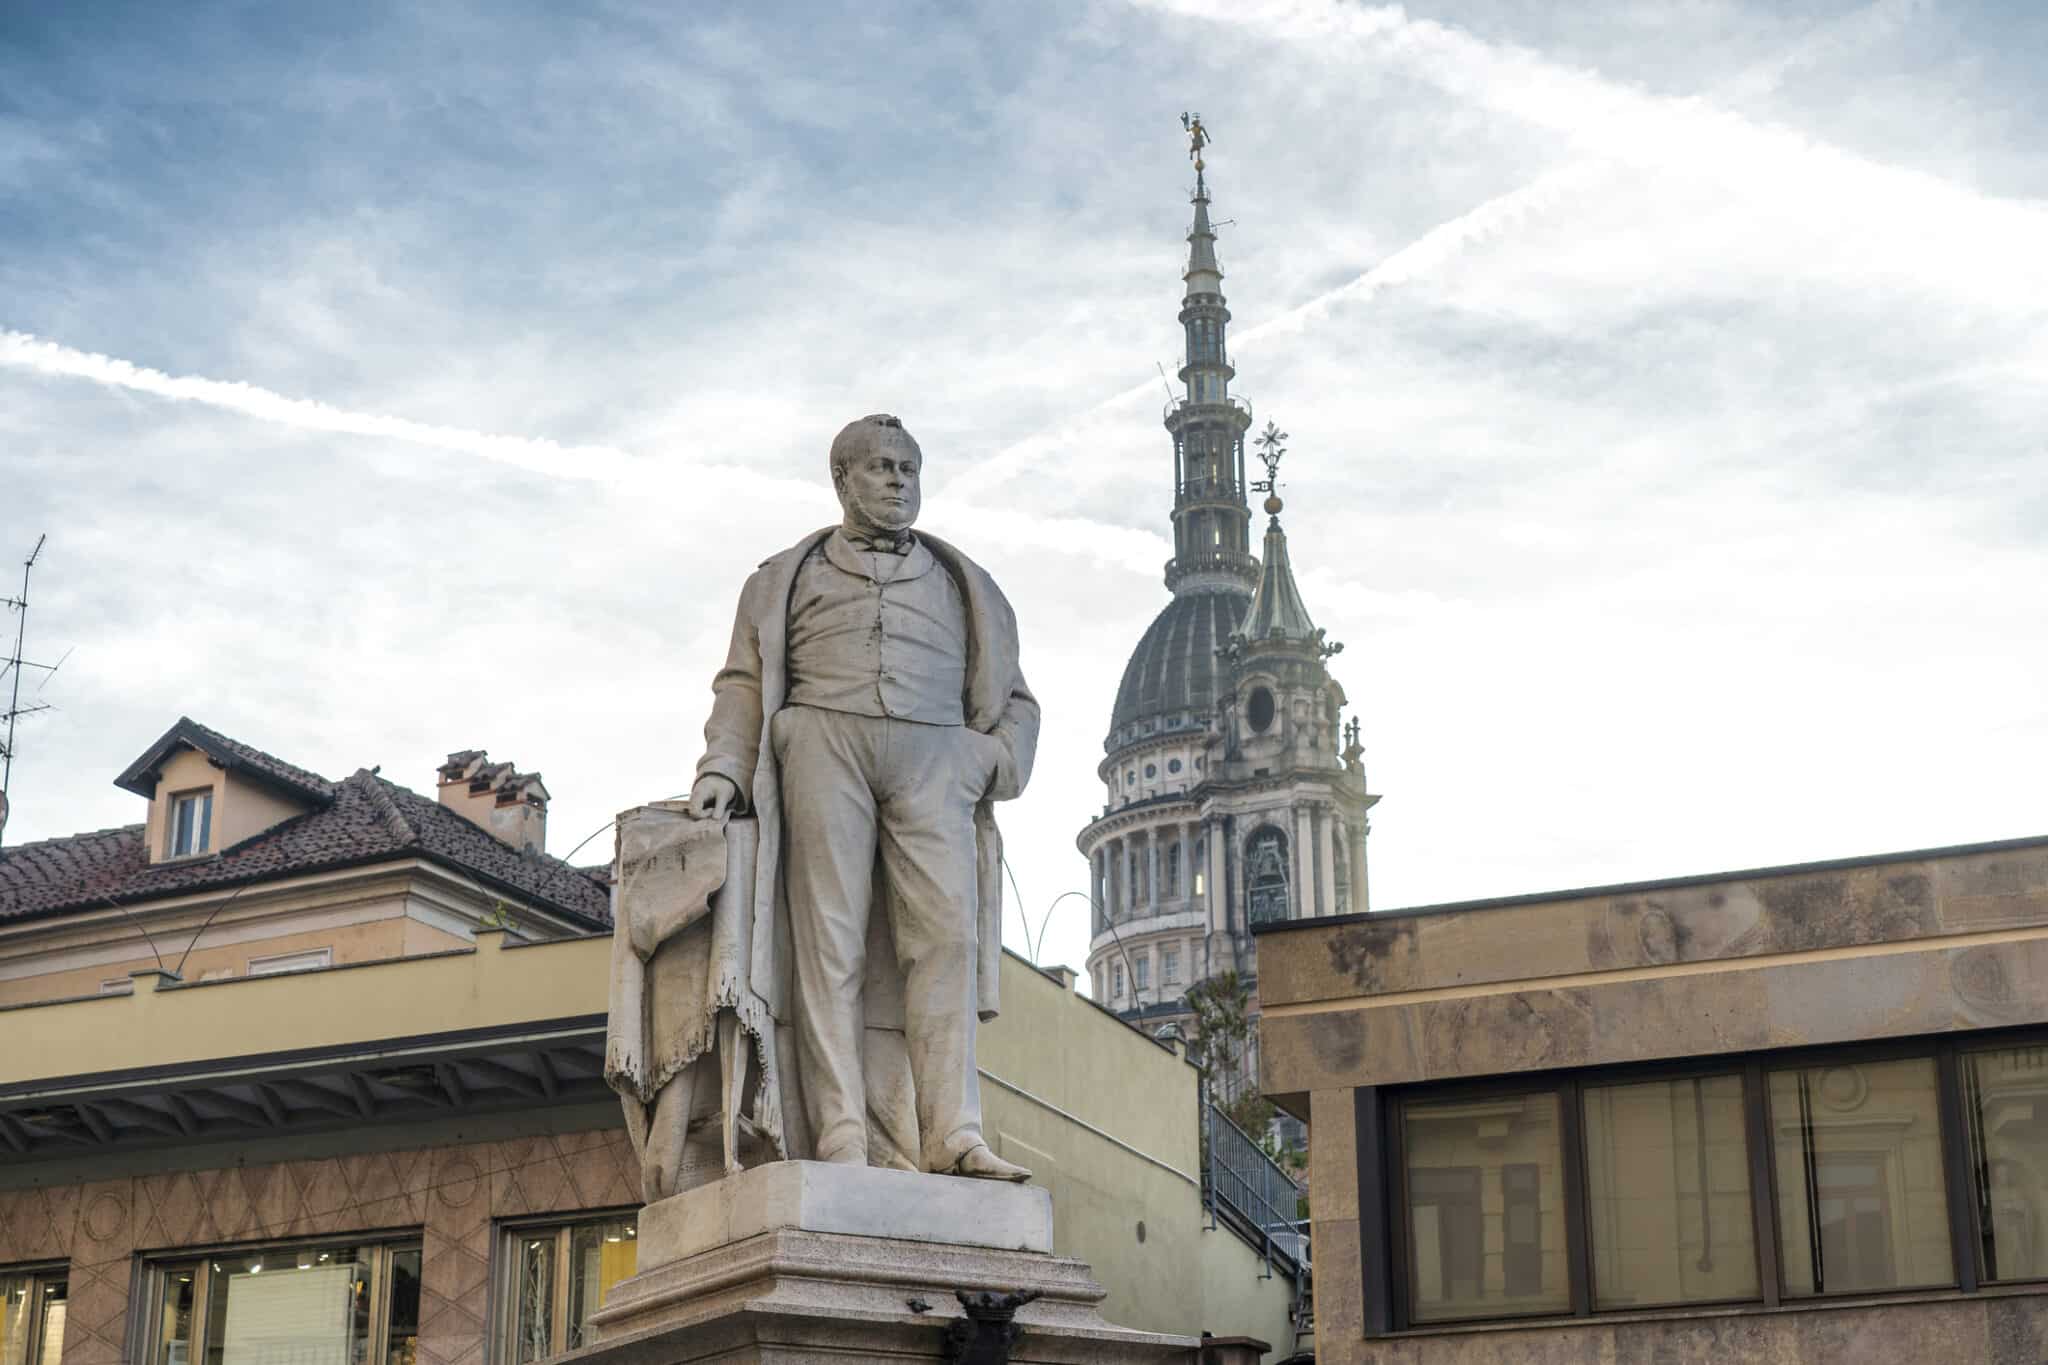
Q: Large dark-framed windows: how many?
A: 4